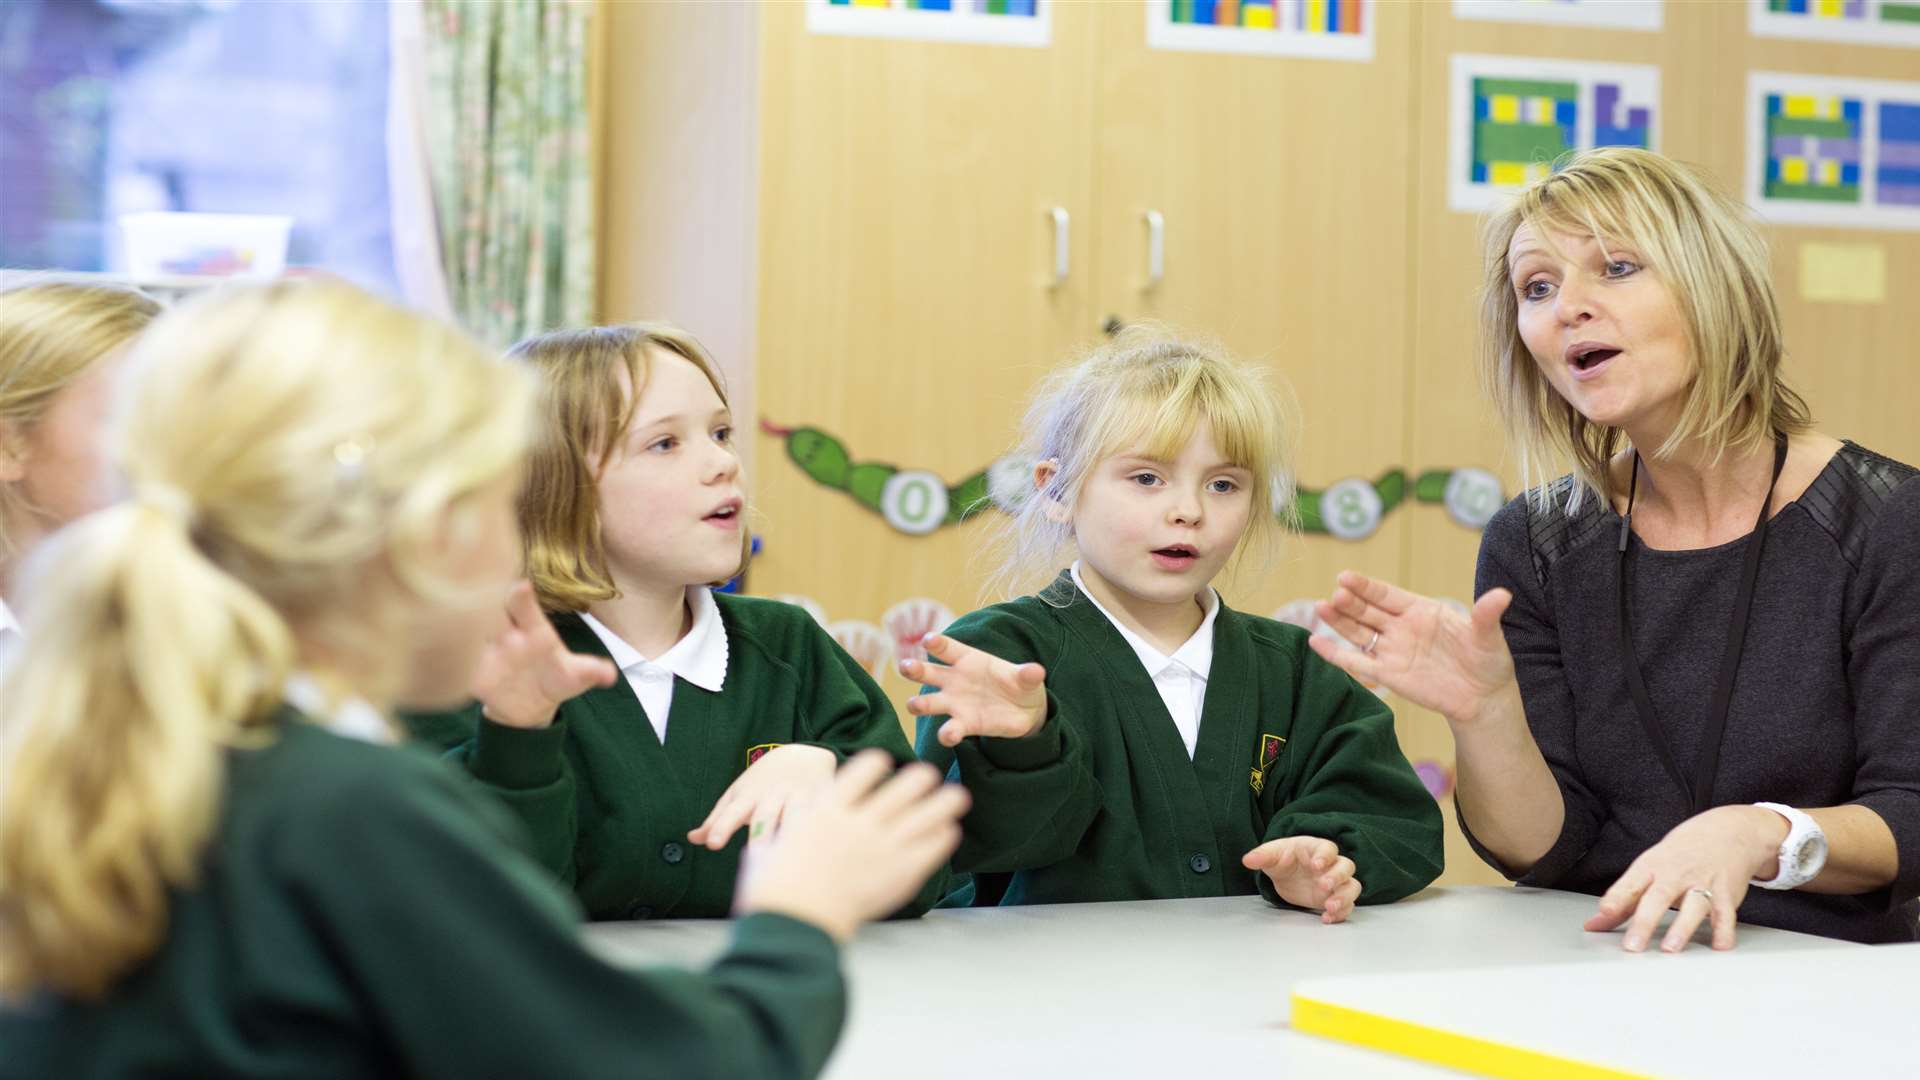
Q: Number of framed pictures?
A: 6